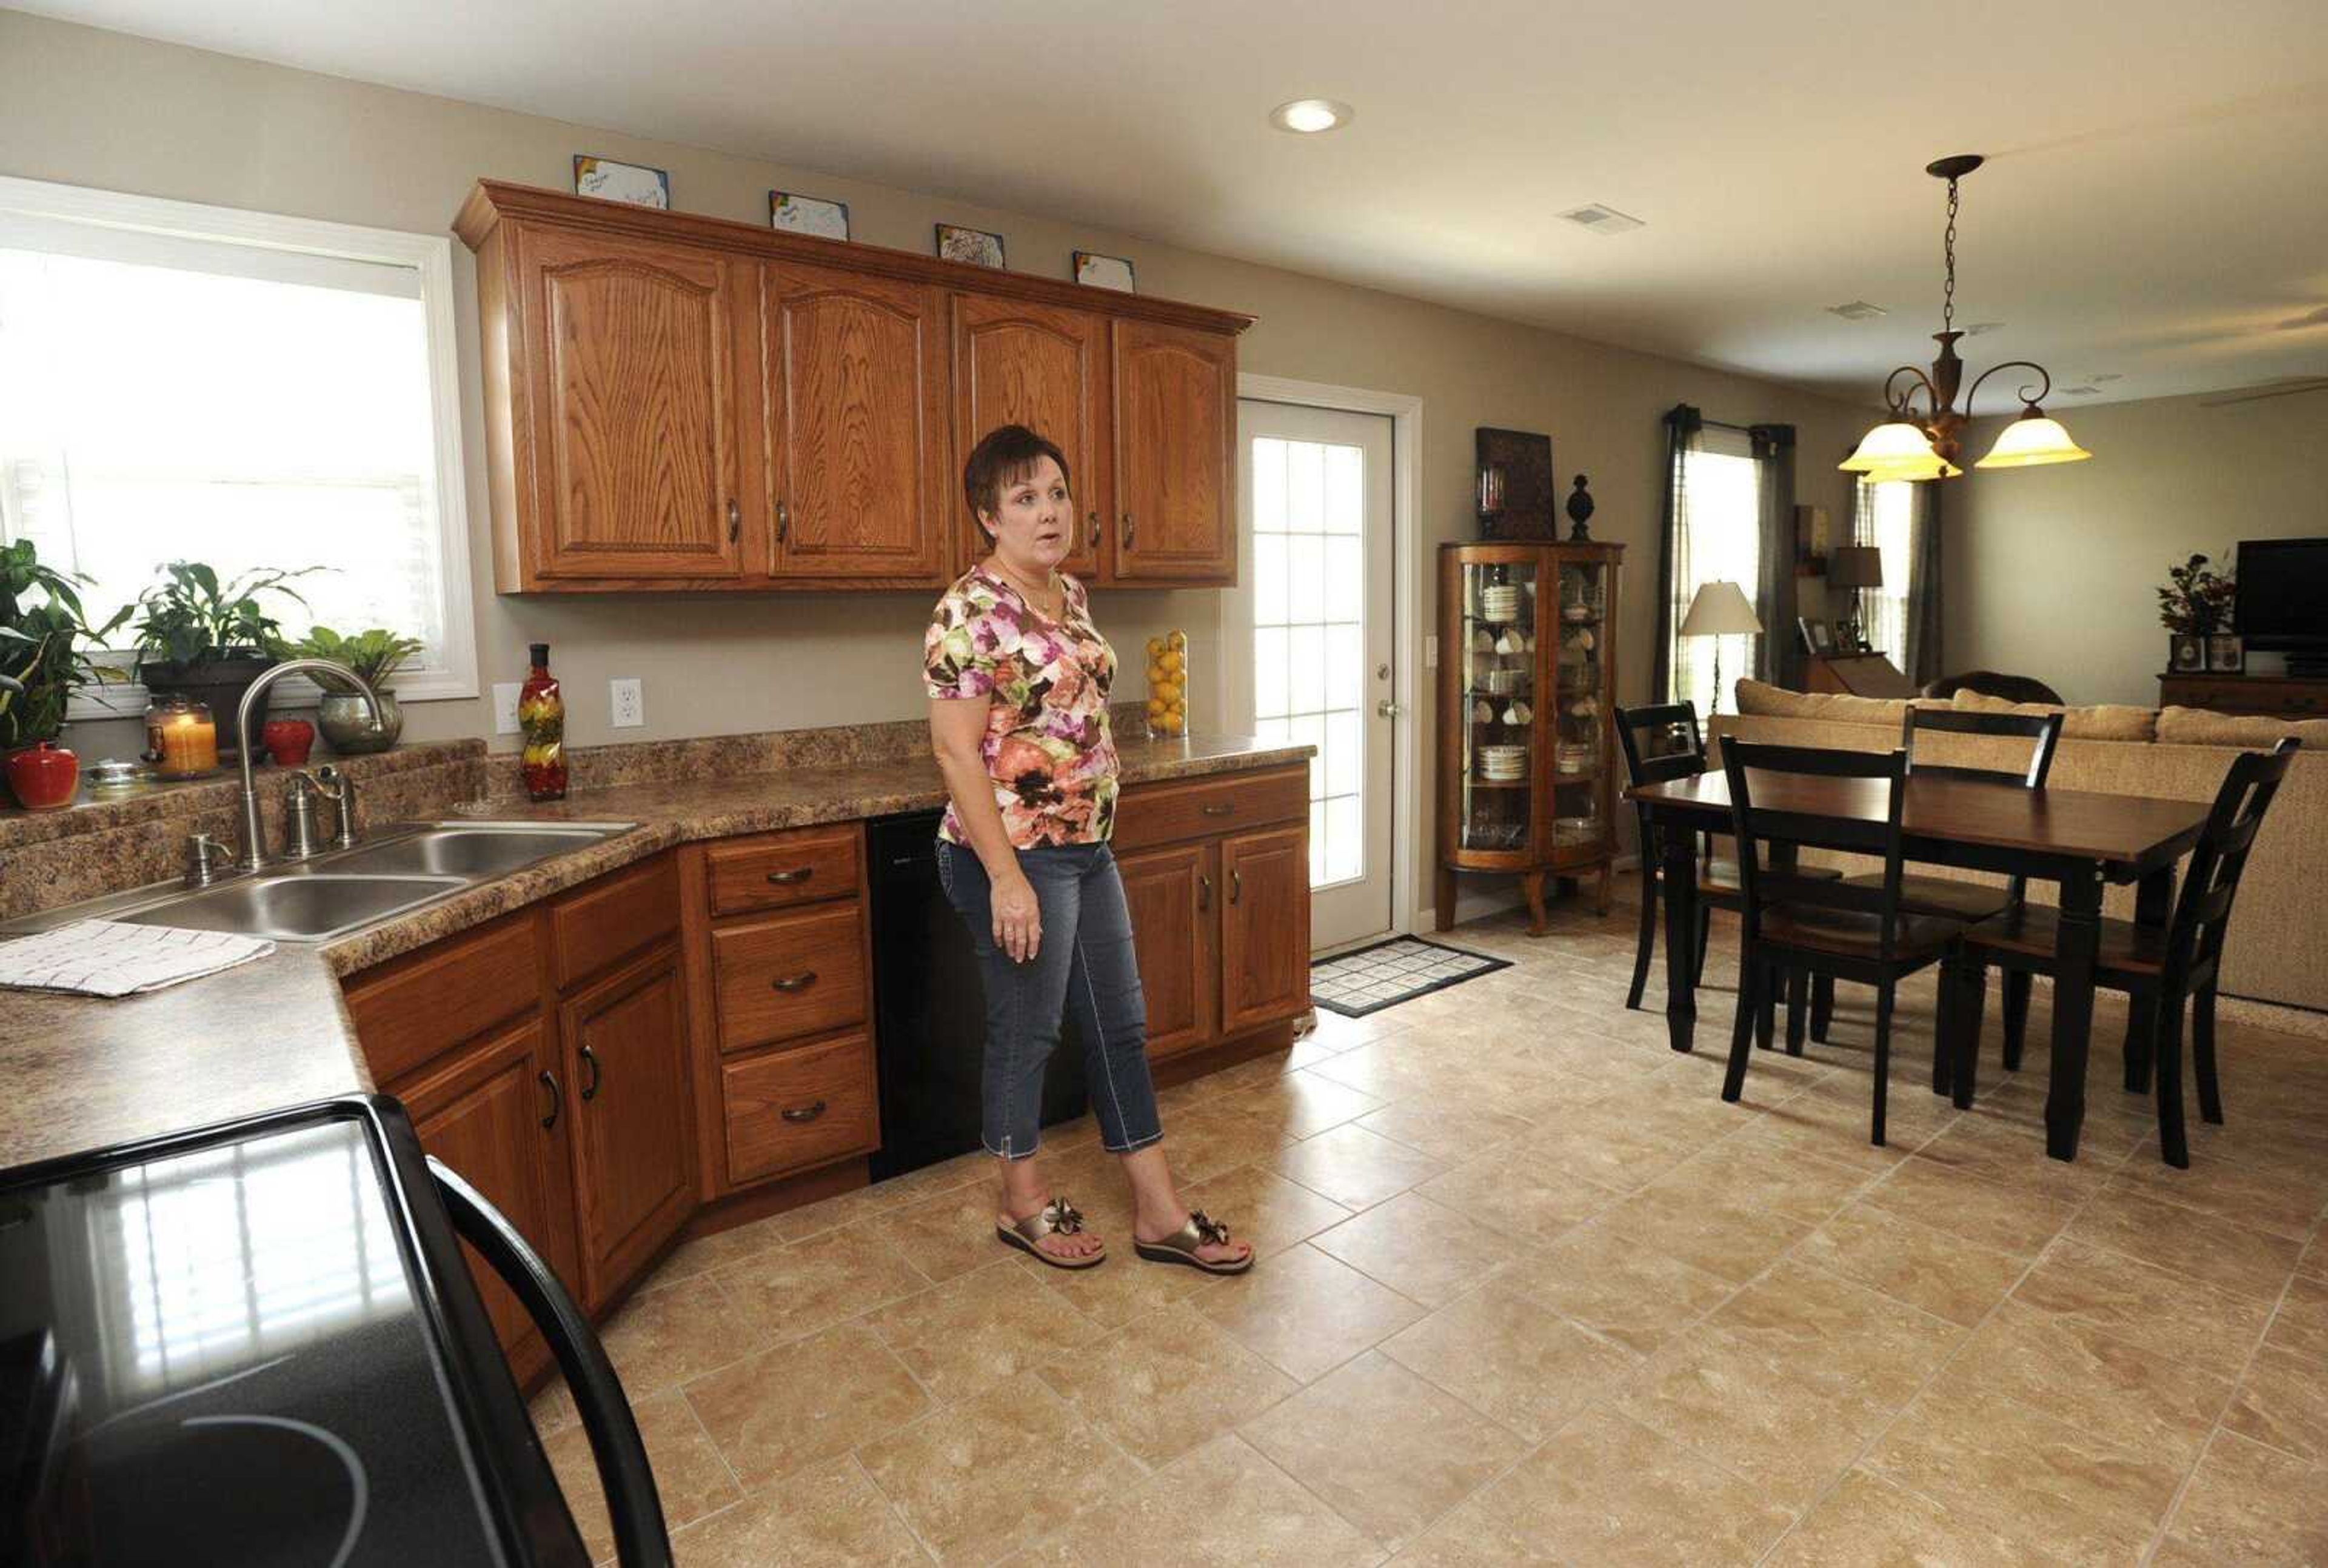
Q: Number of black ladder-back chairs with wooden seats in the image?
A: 4